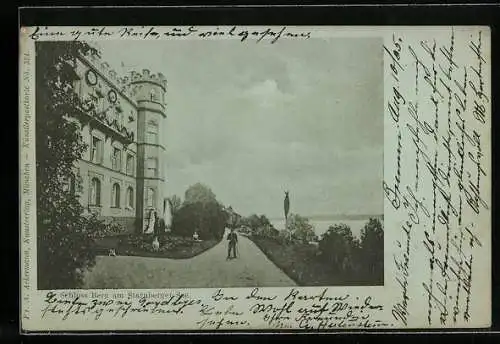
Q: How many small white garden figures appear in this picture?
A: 3